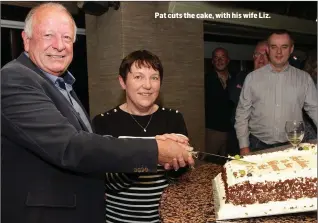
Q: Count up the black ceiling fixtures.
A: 1